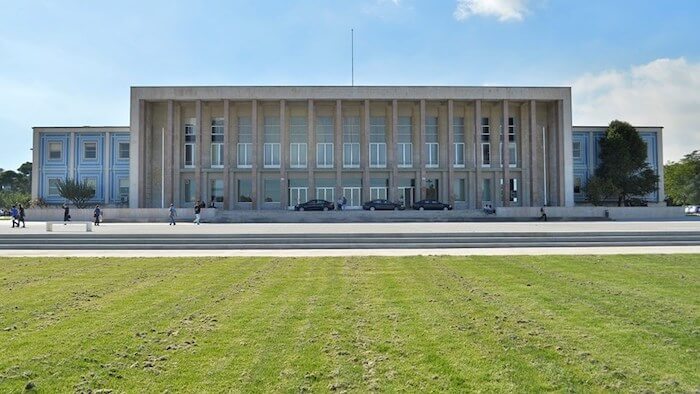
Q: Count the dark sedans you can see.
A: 3